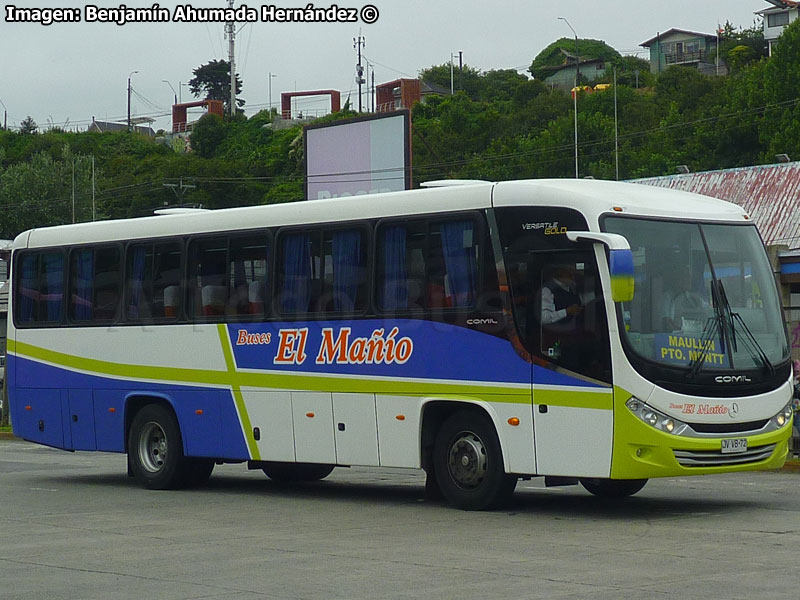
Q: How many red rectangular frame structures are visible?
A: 3